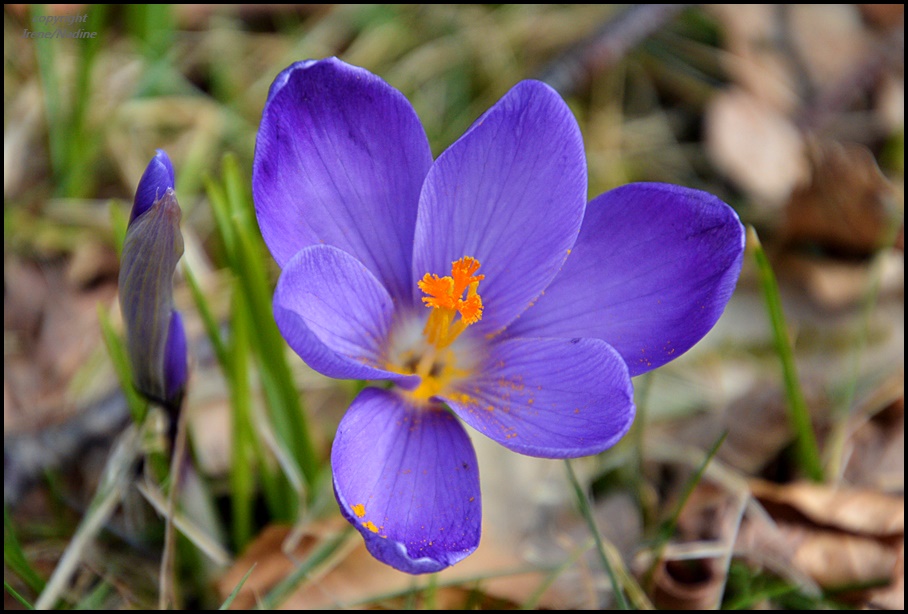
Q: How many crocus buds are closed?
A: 1